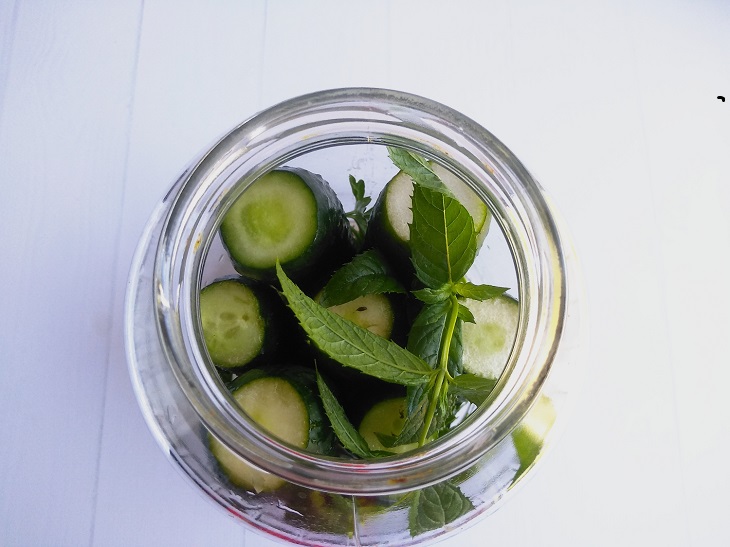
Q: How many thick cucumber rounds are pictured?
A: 7